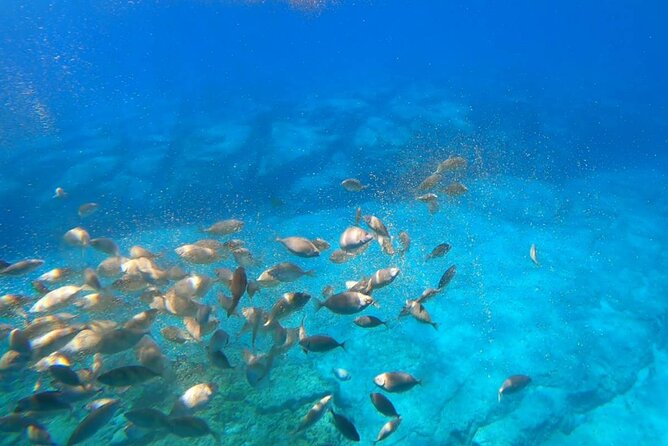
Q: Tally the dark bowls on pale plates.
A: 0